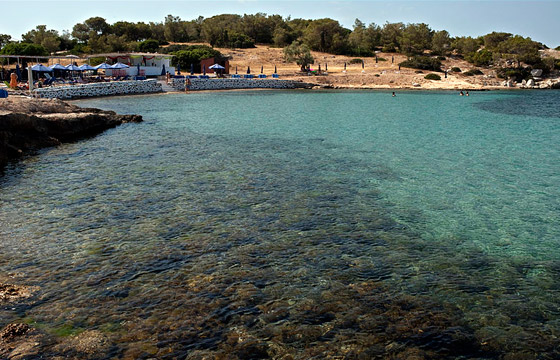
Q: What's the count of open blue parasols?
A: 7